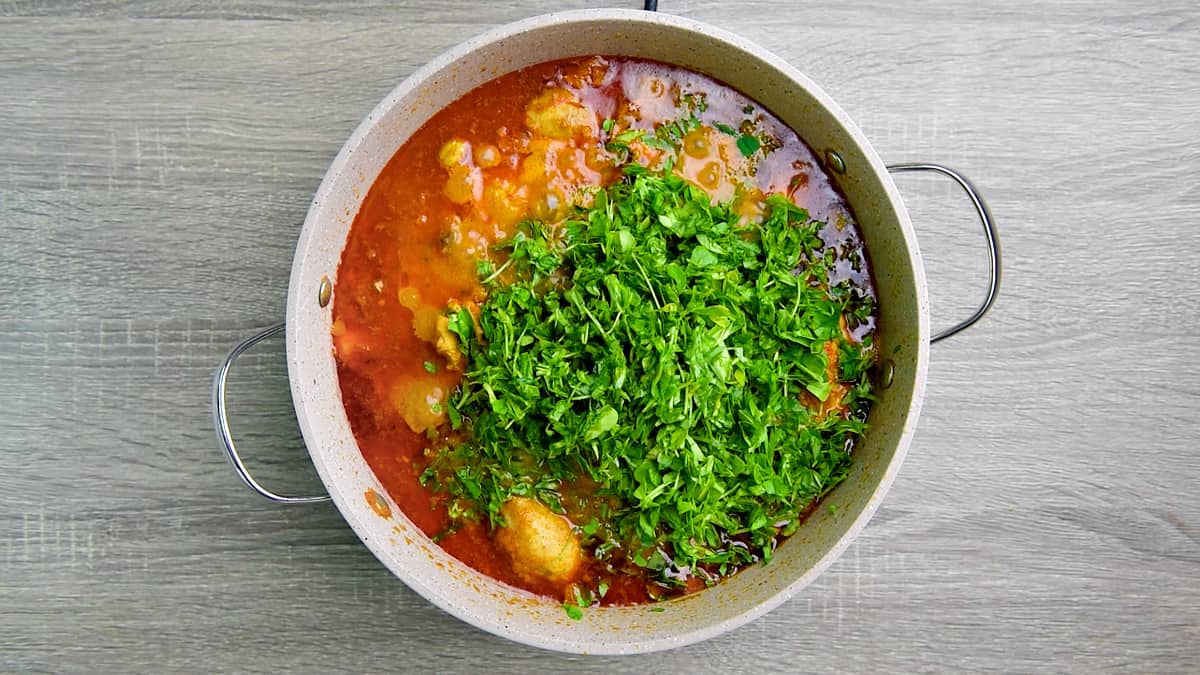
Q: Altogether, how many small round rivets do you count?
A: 4